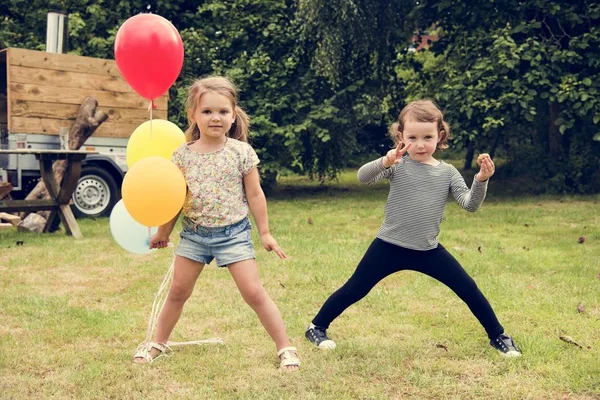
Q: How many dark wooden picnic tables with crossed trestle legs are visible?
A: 1